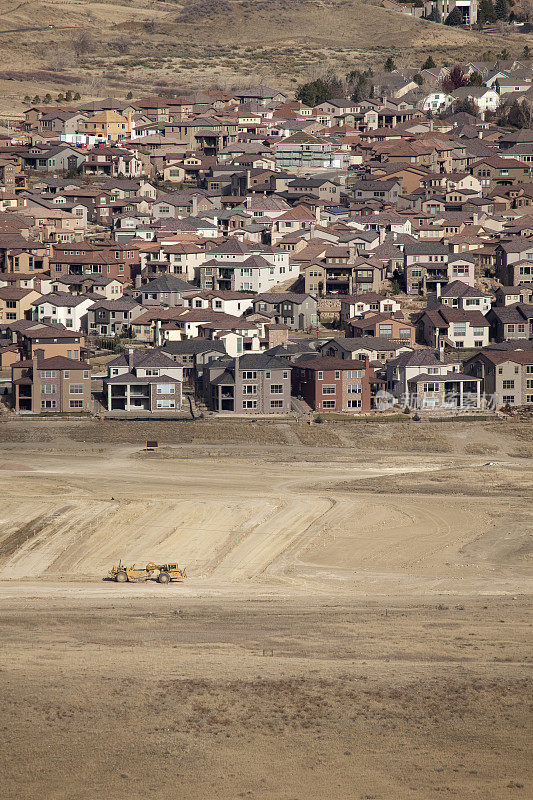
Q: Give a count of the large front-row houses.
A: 6